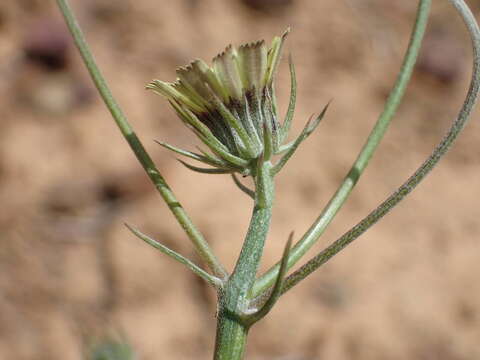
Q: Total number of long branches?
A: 3